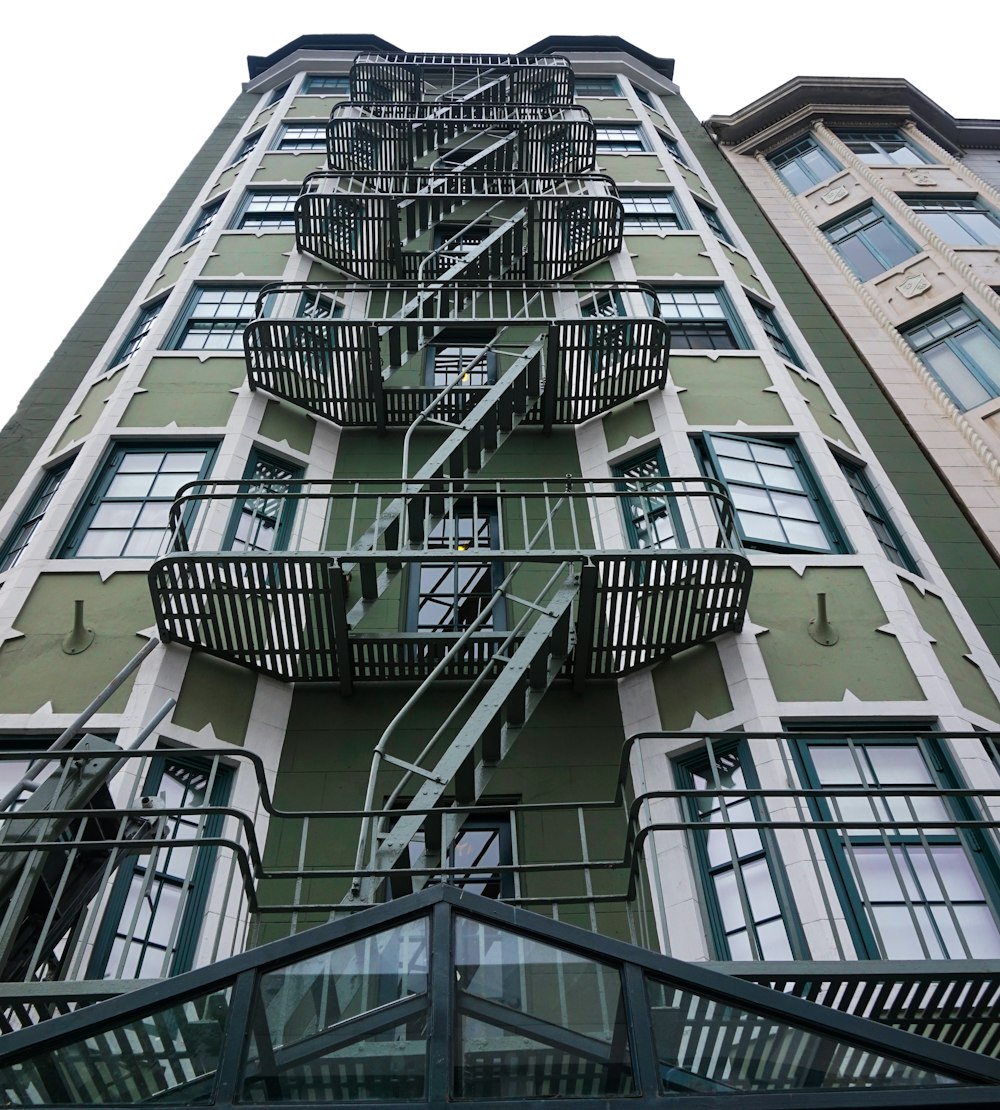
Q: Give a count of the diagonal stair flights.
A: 5